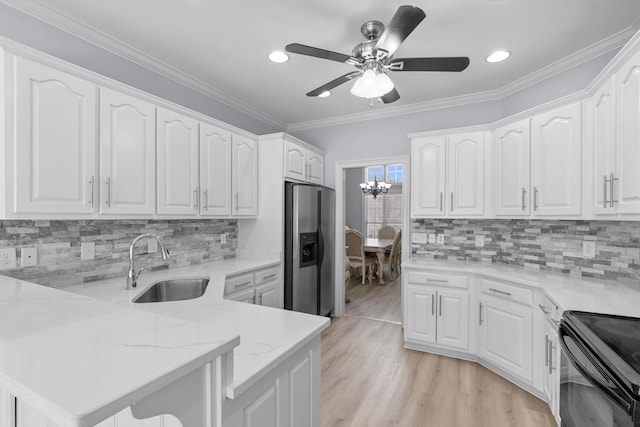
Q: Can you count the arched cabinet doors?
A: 13